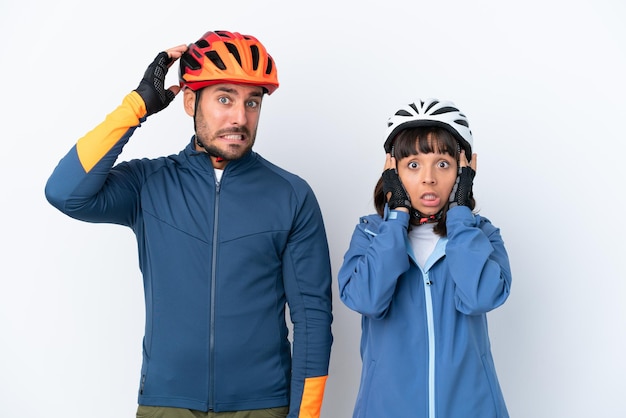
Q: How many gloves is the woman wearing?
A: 2